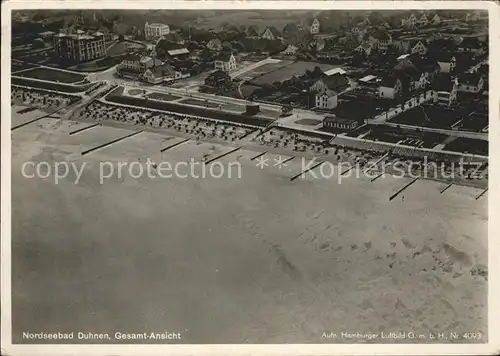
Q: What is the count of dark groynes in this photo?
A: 14